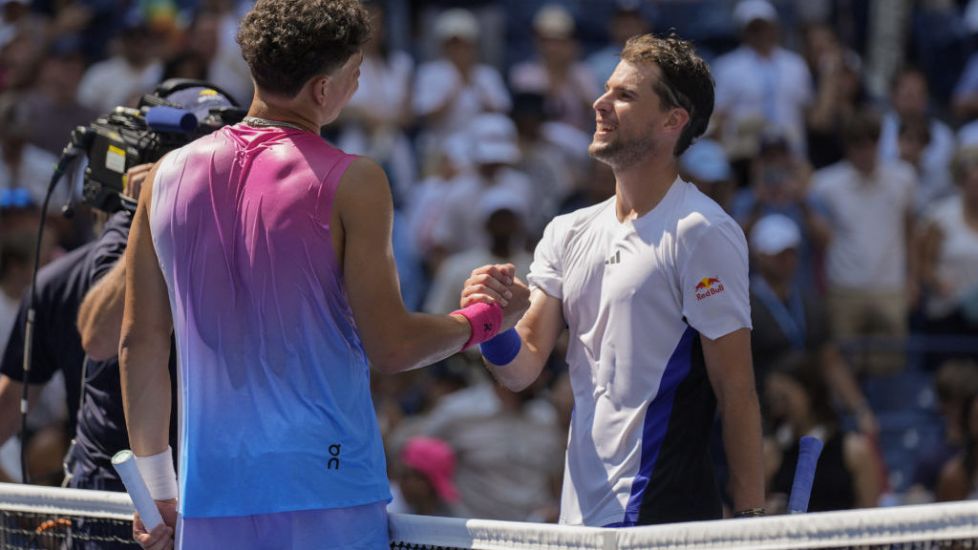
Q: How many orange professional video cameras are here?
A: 0